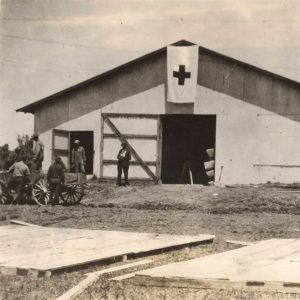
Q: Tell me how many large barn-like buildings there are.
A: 1